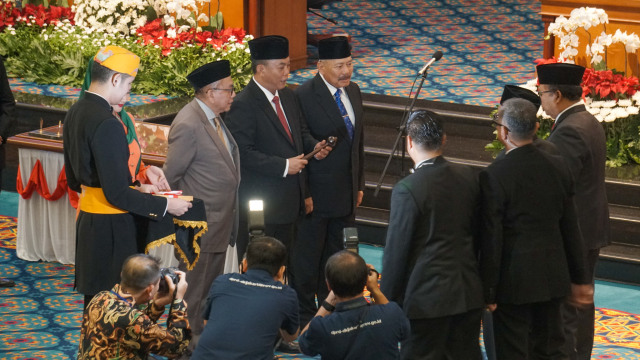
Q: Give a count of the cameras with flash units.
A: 2